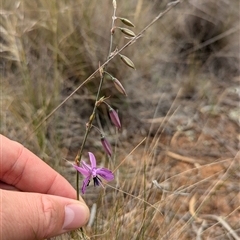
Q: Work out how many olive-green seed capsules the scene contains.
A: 3